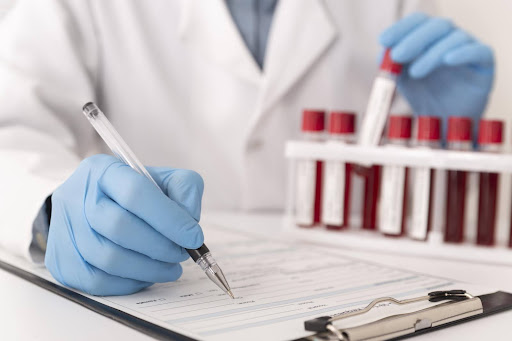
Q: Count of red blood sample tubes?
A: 7